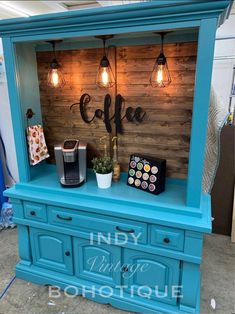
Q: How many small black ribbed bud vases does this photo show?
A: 0